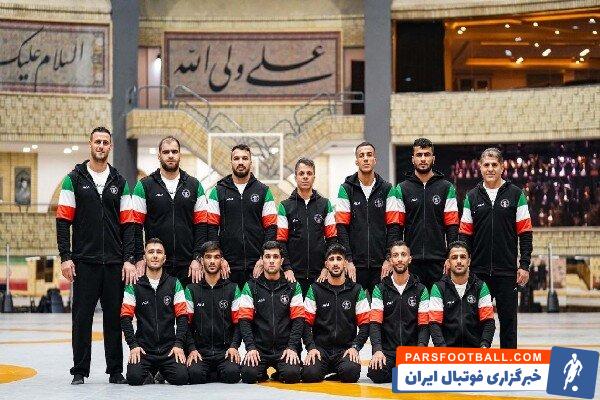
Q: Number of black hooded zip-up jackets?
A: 13